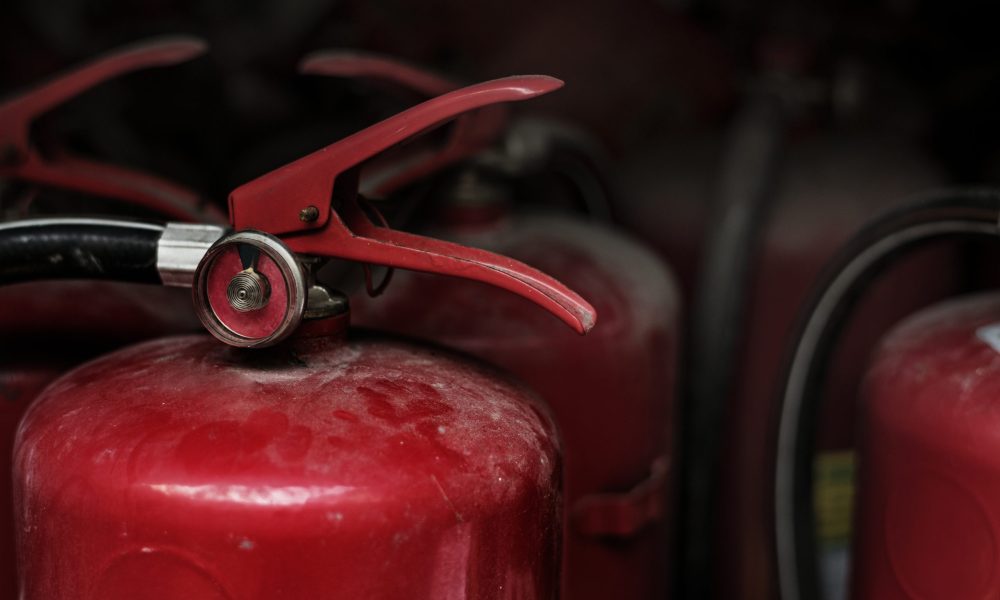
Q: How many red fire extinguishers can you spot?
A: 5